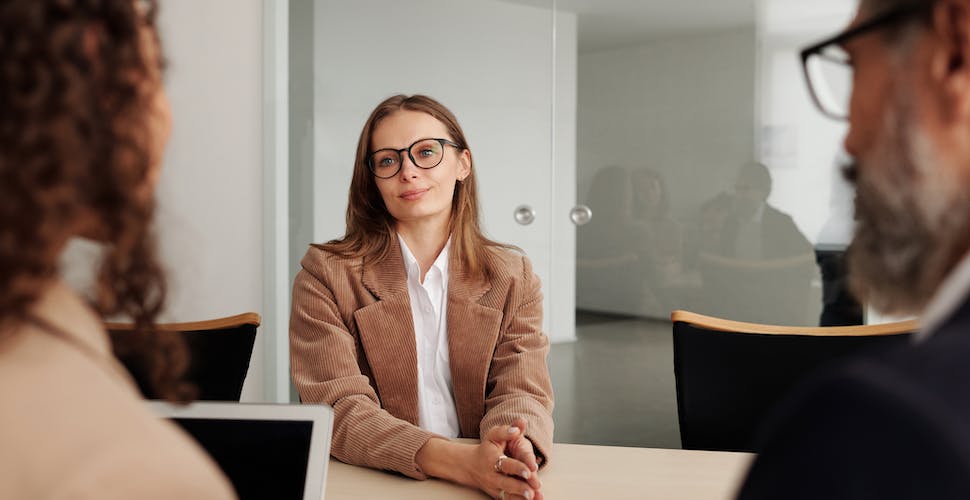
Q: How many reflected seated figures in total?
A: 3